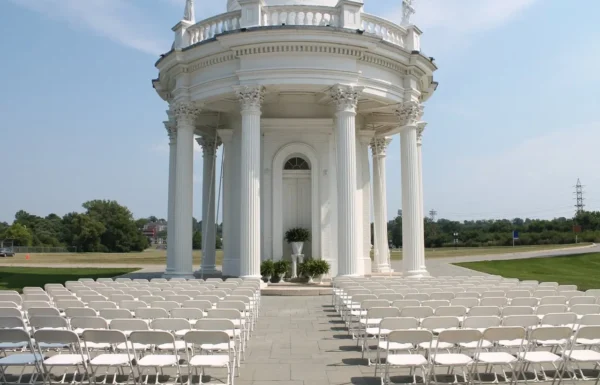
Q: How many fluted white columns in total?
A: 8